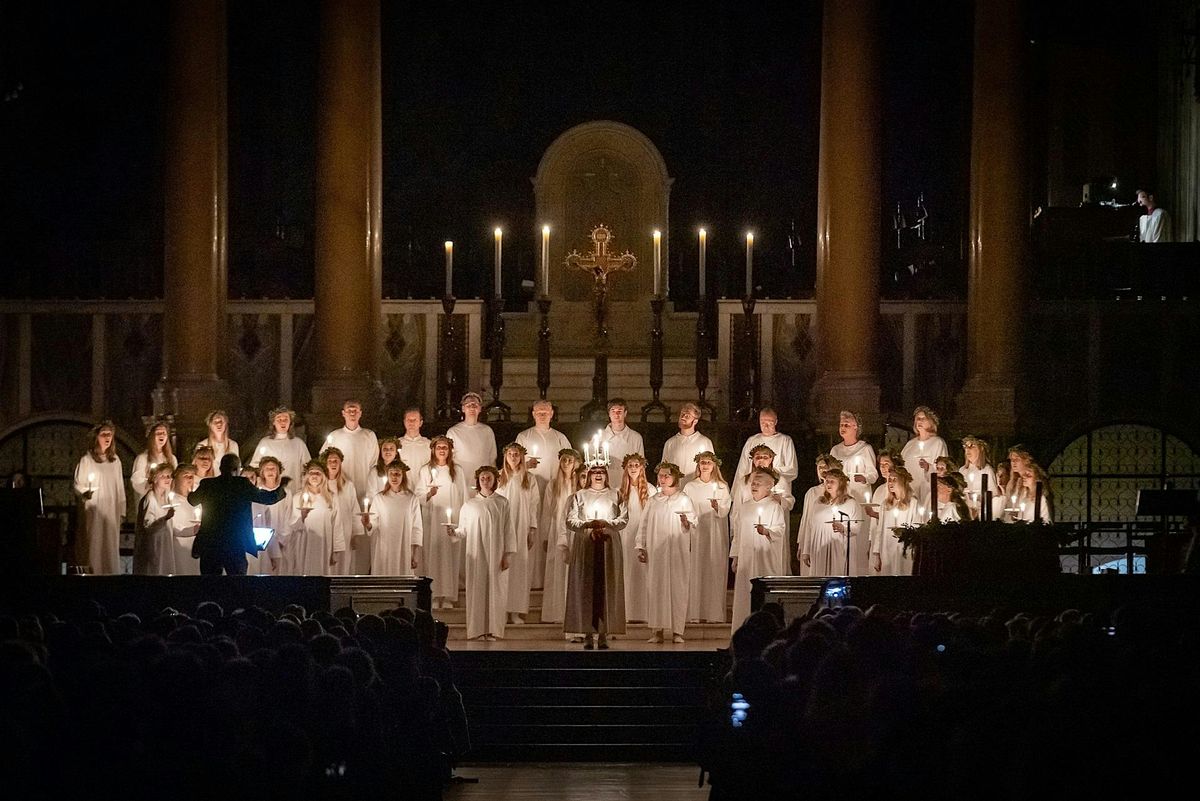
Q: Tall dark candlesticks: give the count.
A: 6